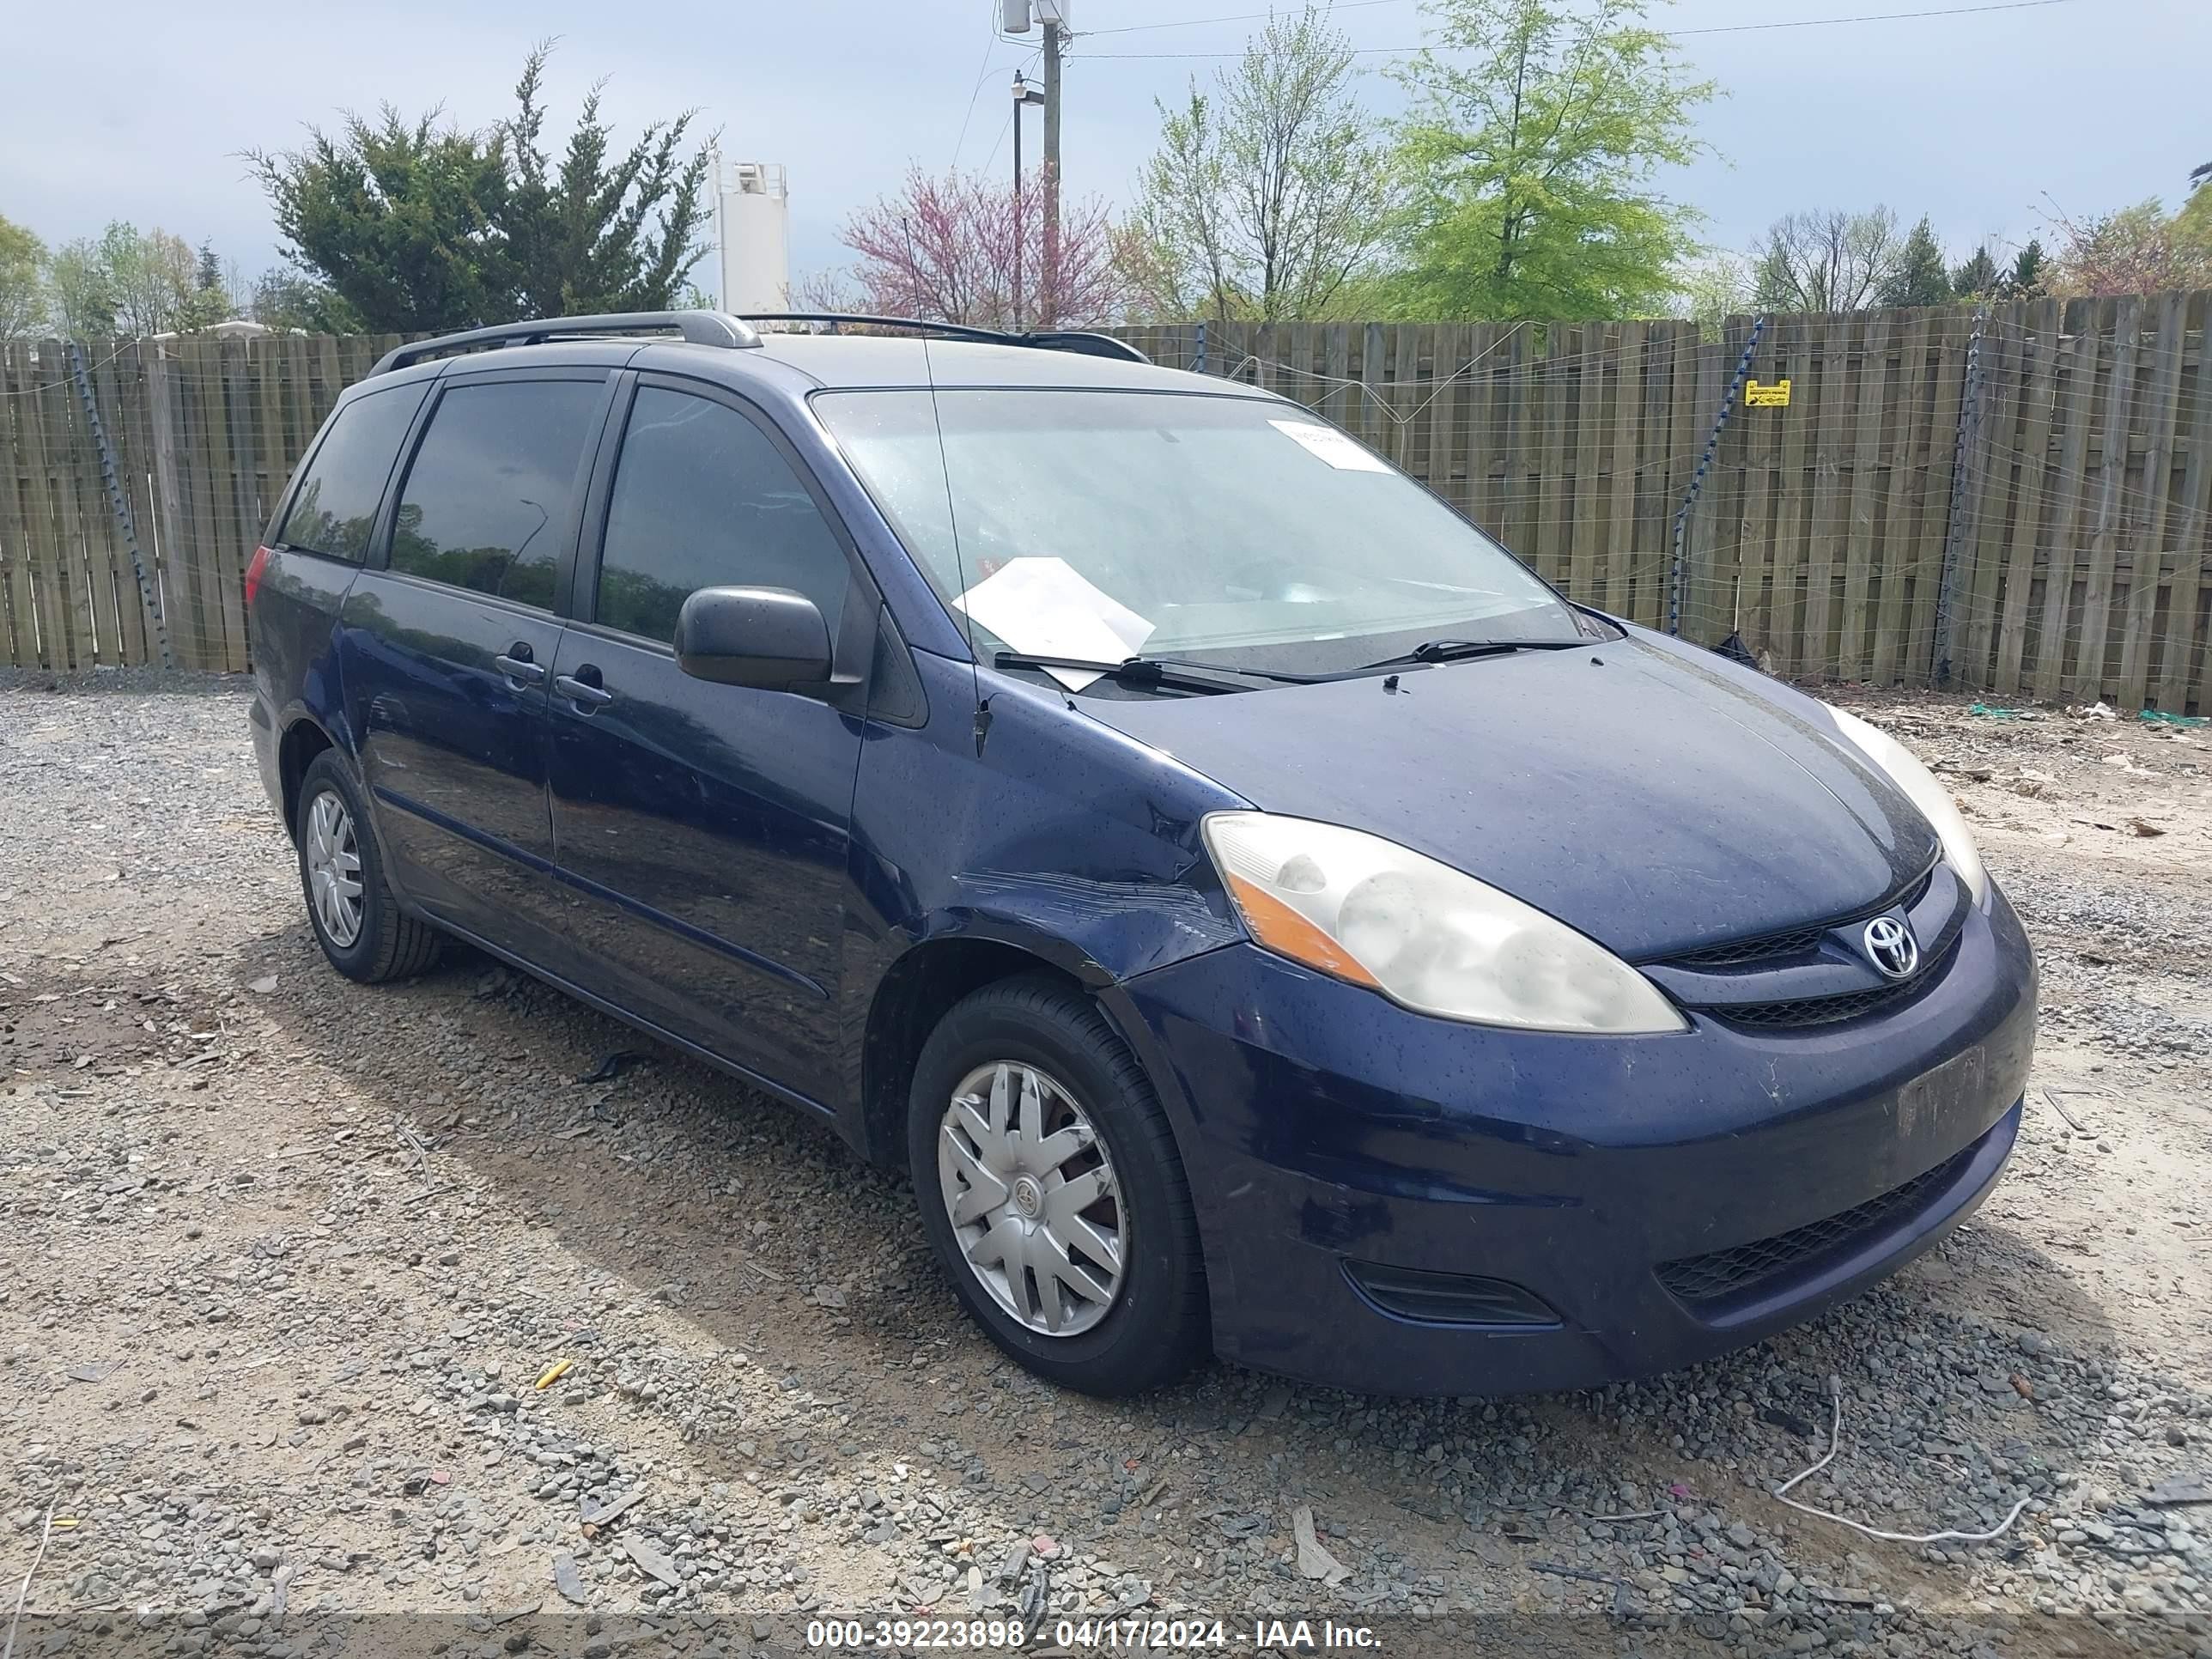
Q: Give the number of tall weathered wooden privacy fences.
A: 1